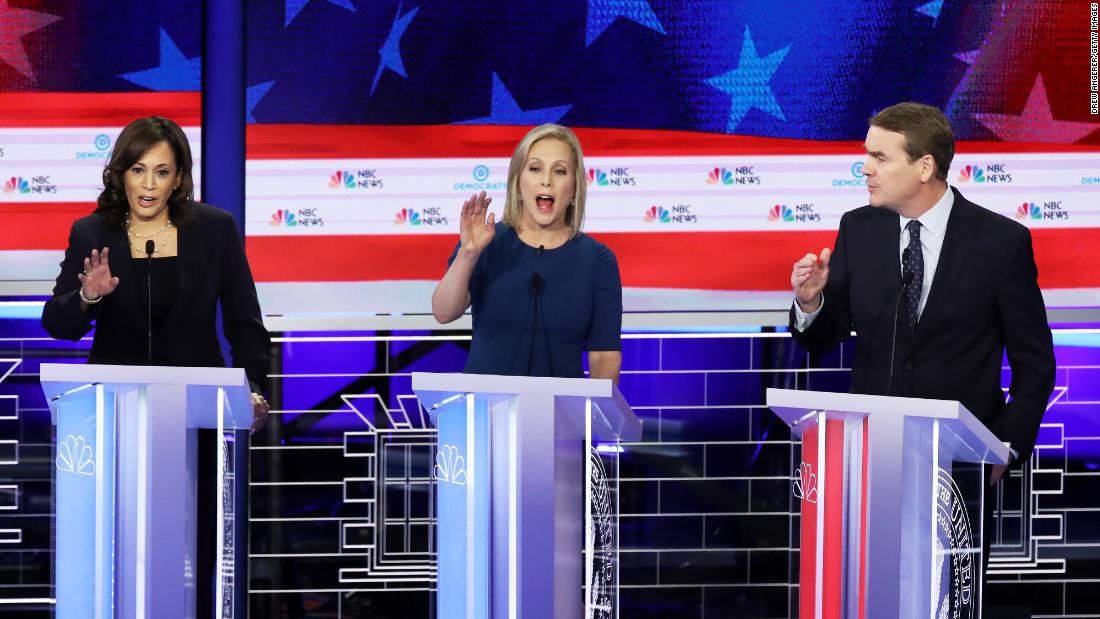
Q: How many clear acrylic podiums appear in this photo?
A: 3